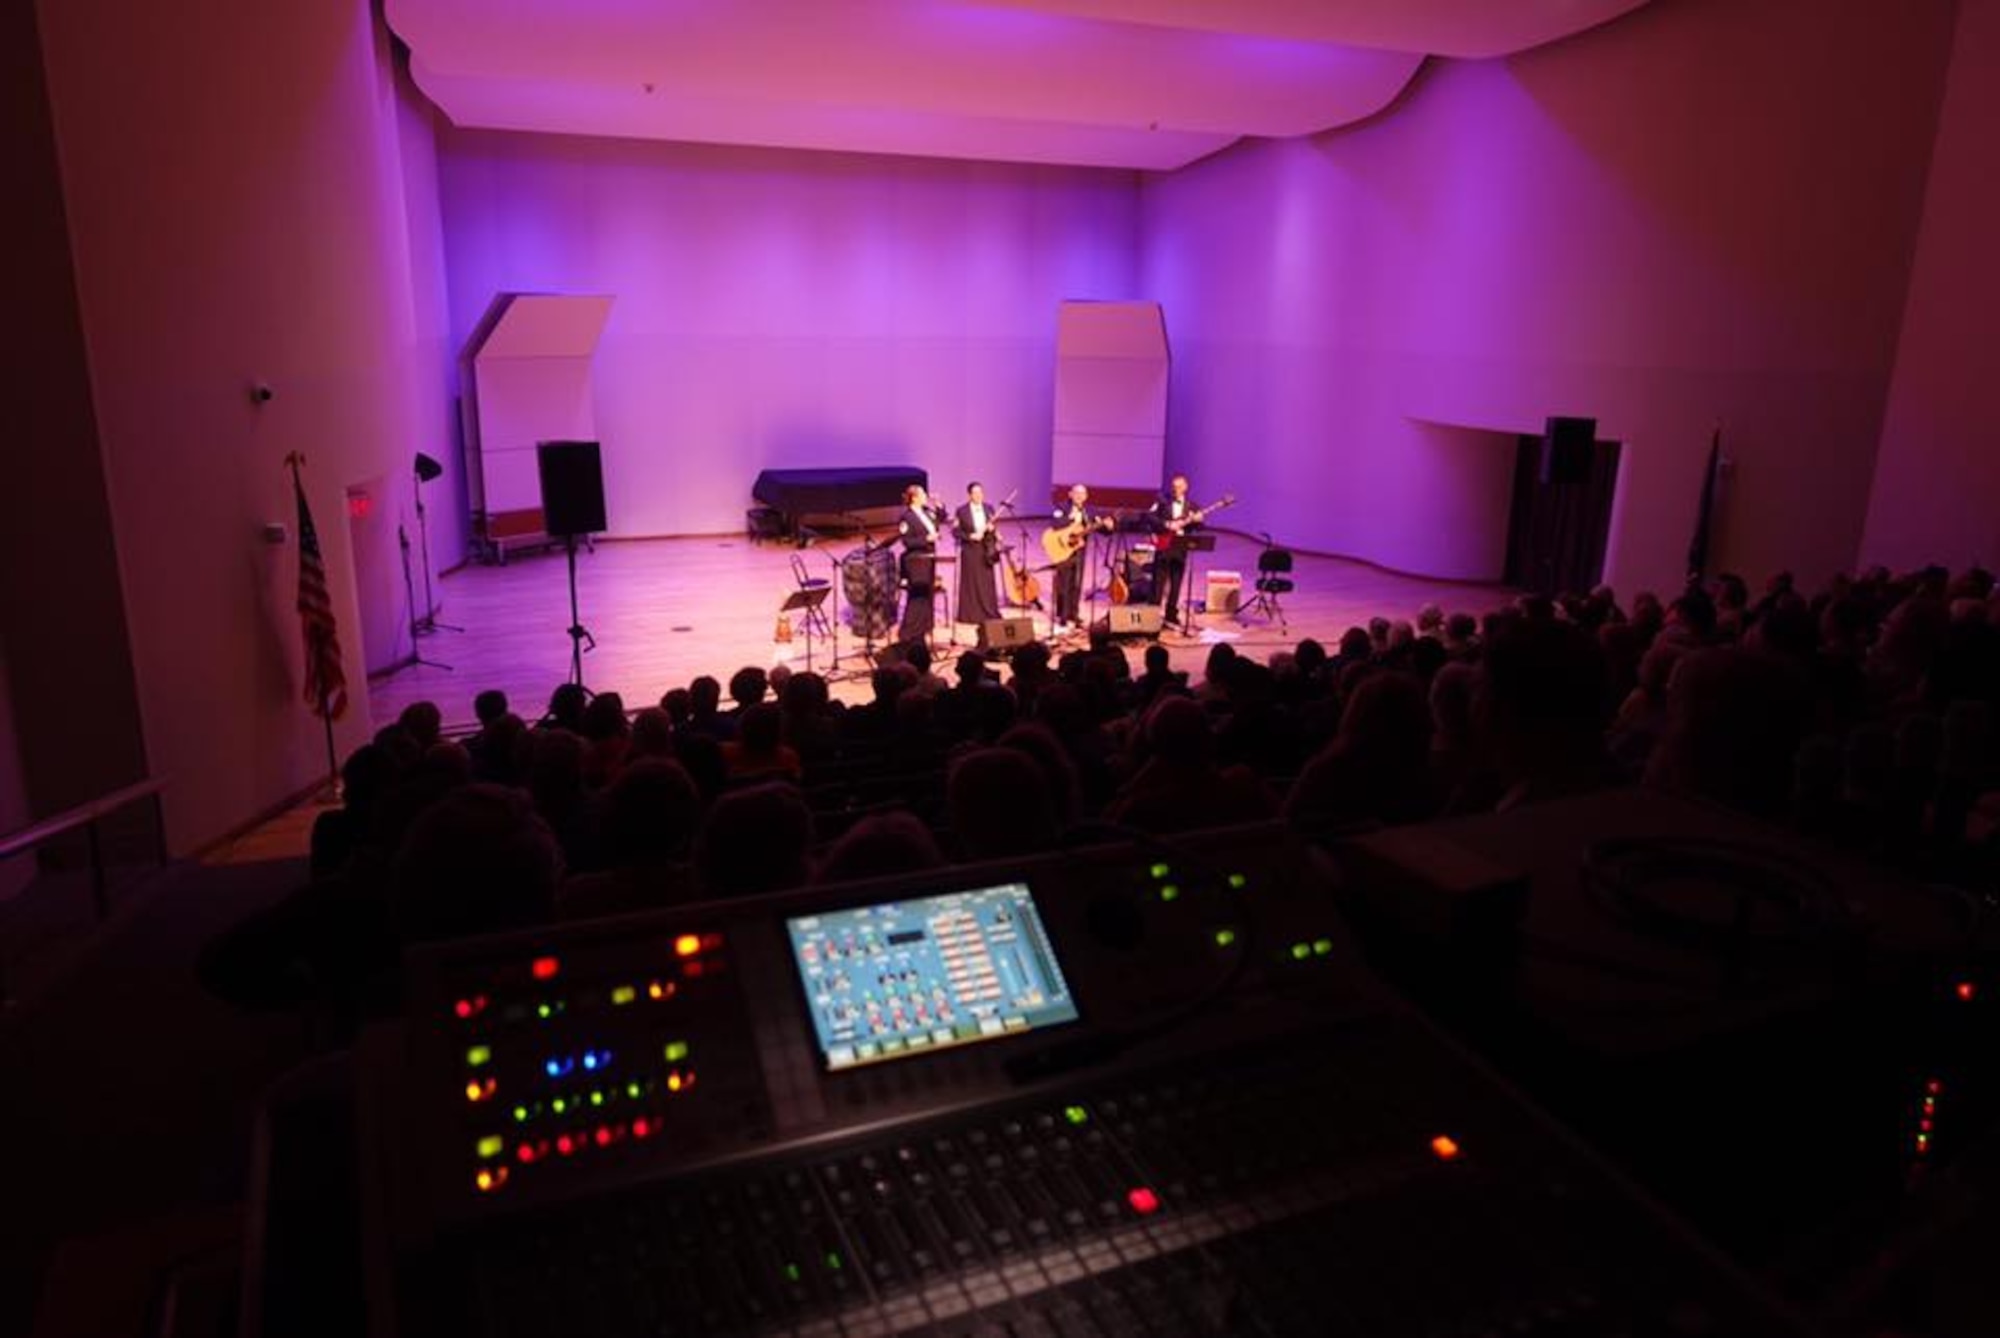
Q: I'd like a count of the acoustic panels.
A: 2